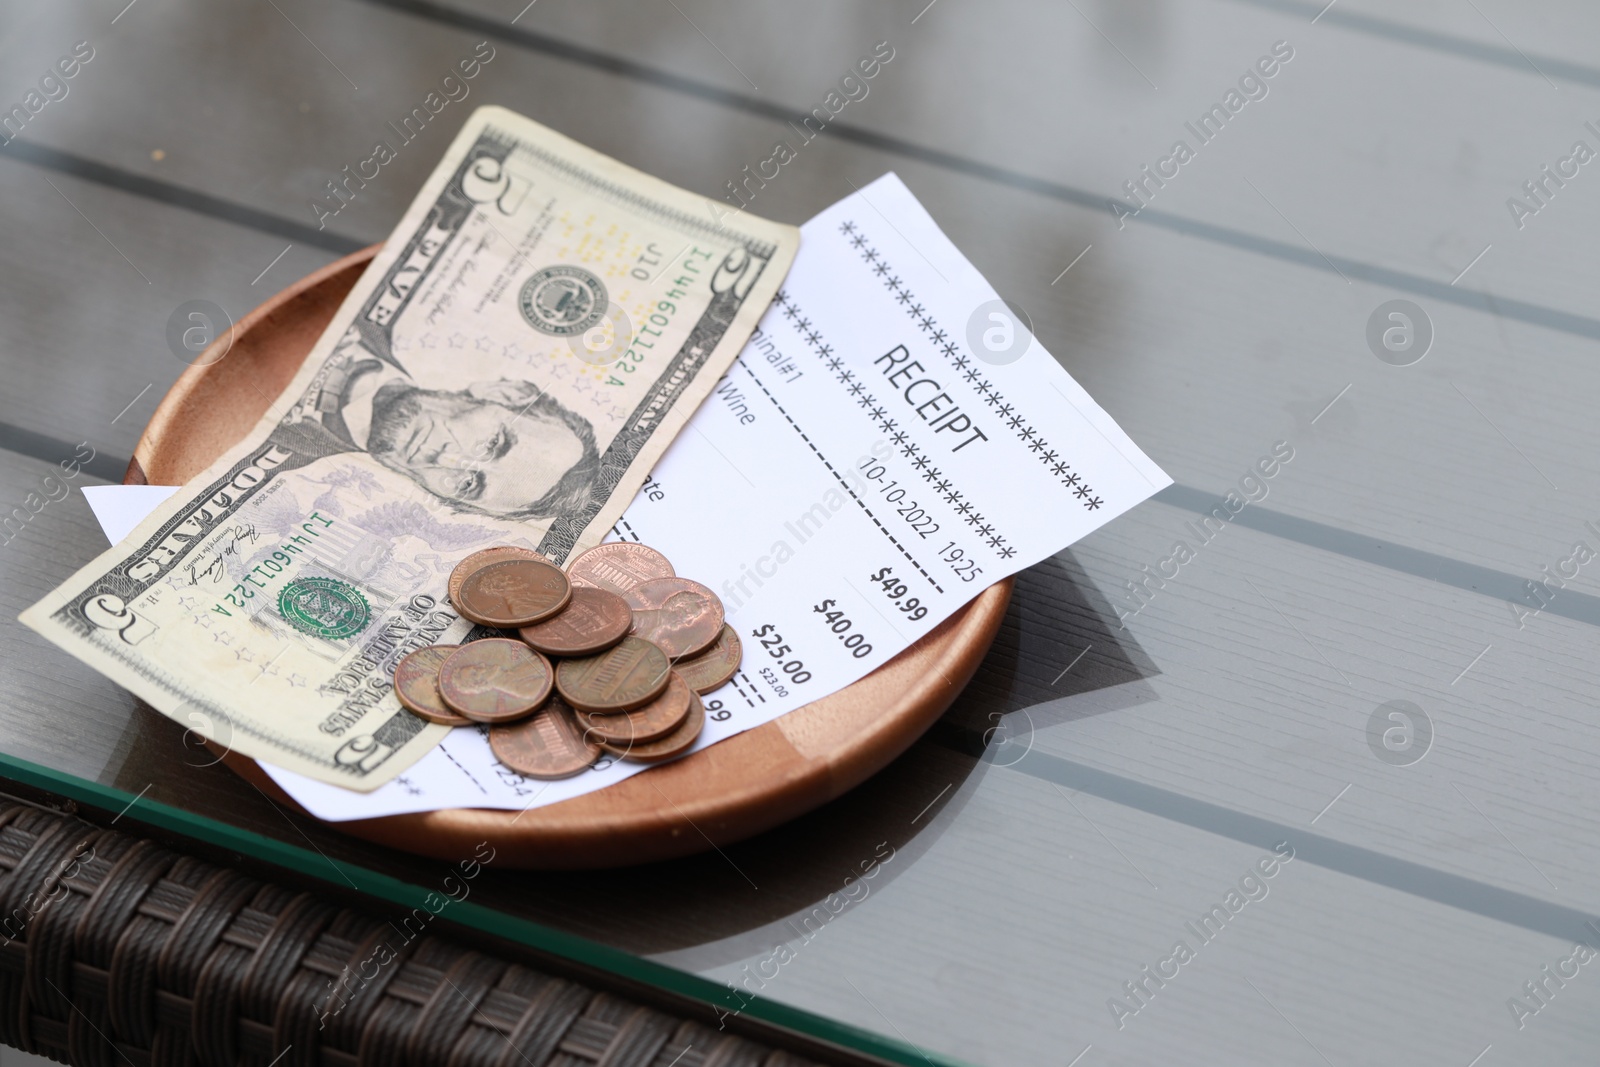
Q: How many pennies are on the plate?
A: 12